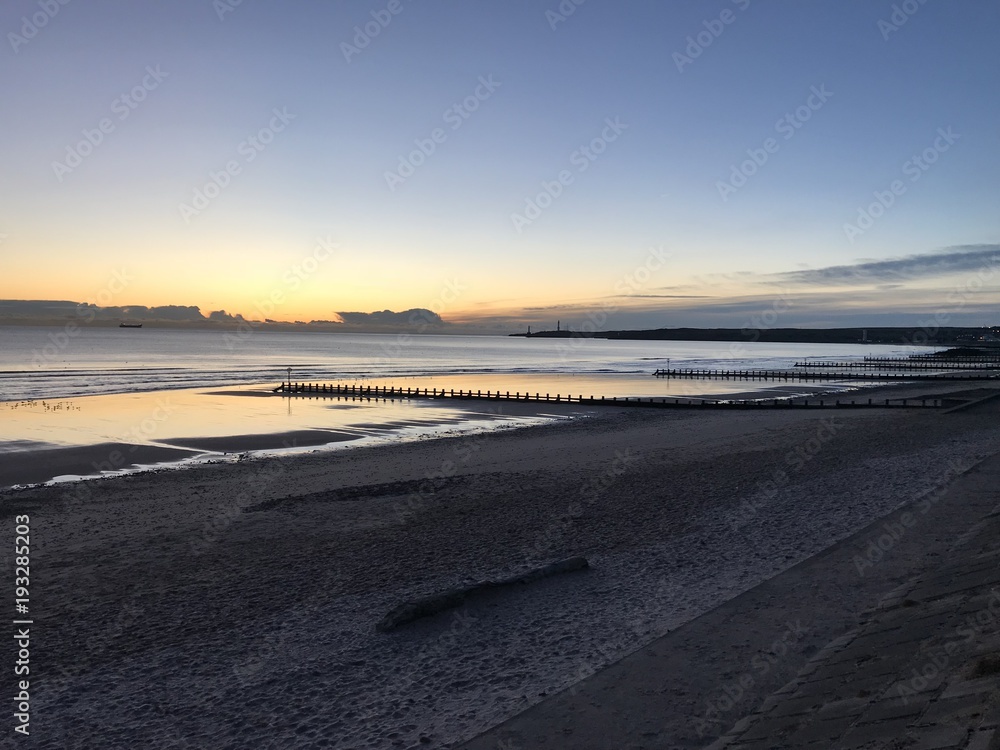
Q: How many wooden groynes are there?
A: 5